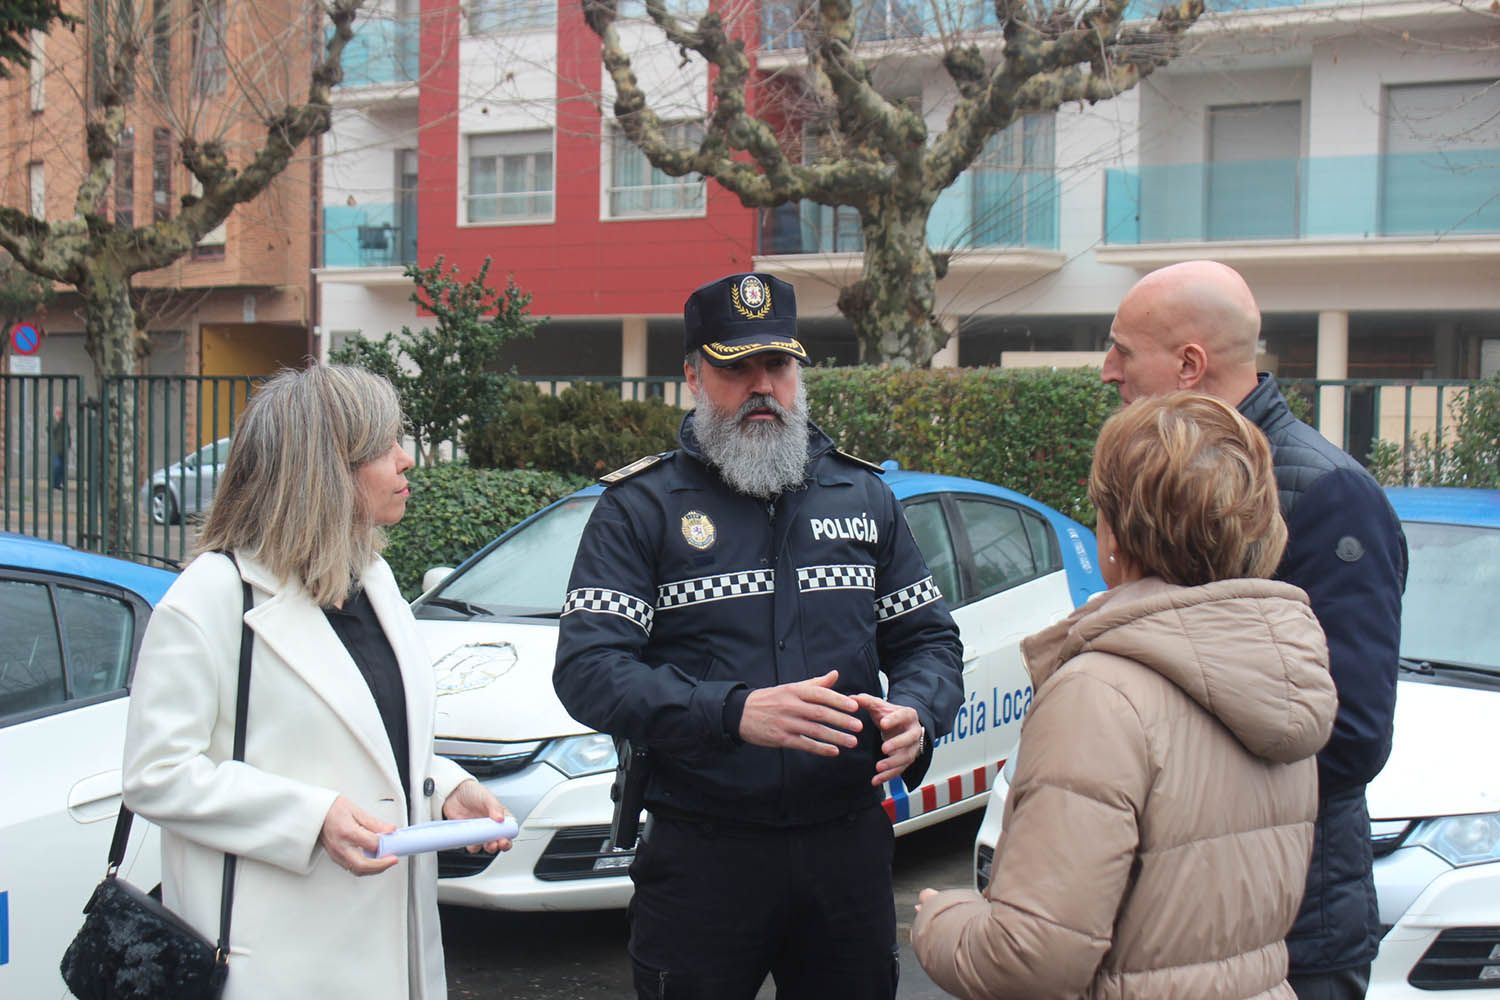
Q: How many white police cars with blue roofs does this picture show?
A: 3